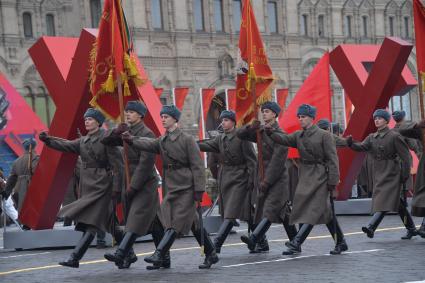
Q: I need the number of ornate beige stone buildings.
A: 1